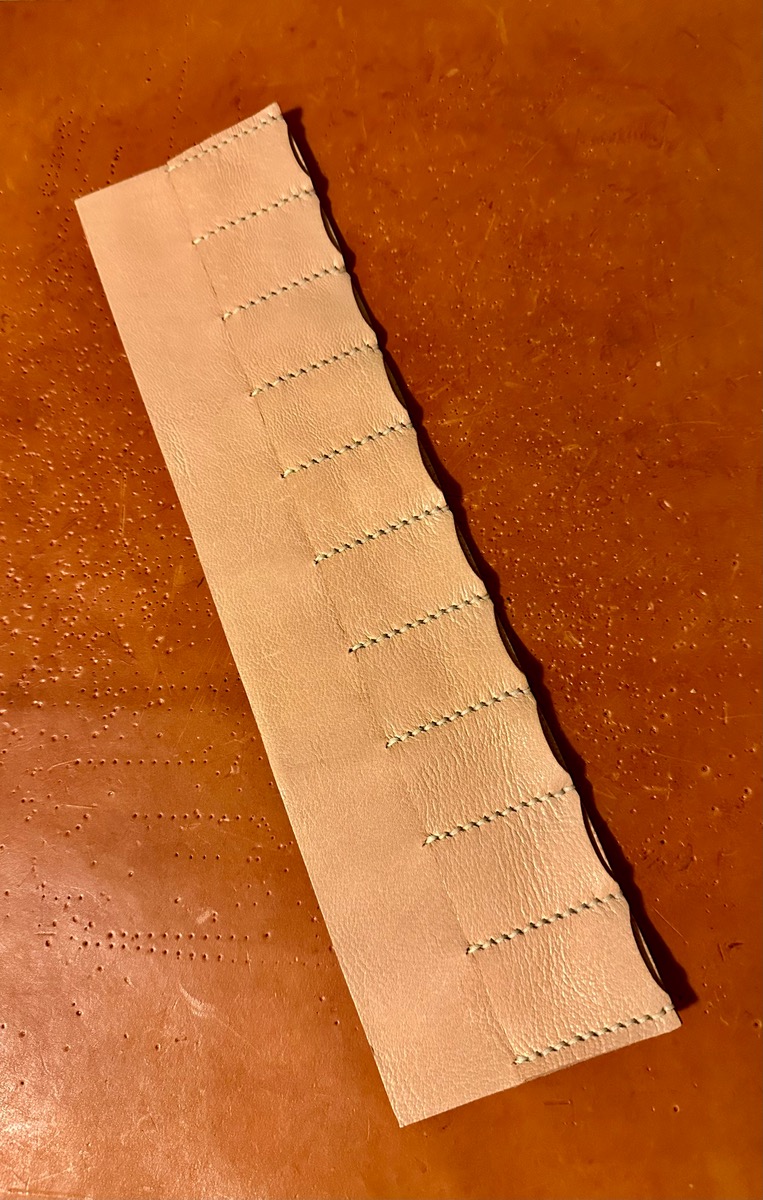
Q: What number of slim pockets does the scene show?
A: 10